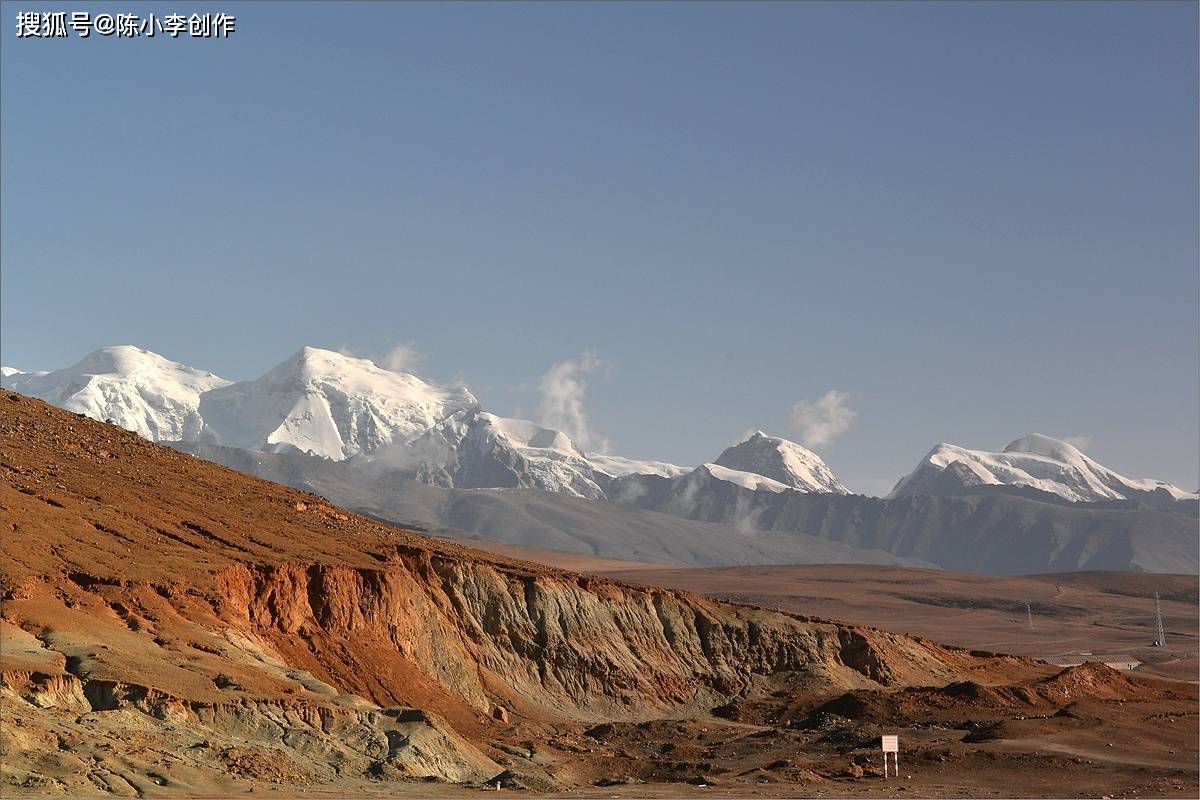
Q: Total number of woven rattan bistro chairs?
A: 0